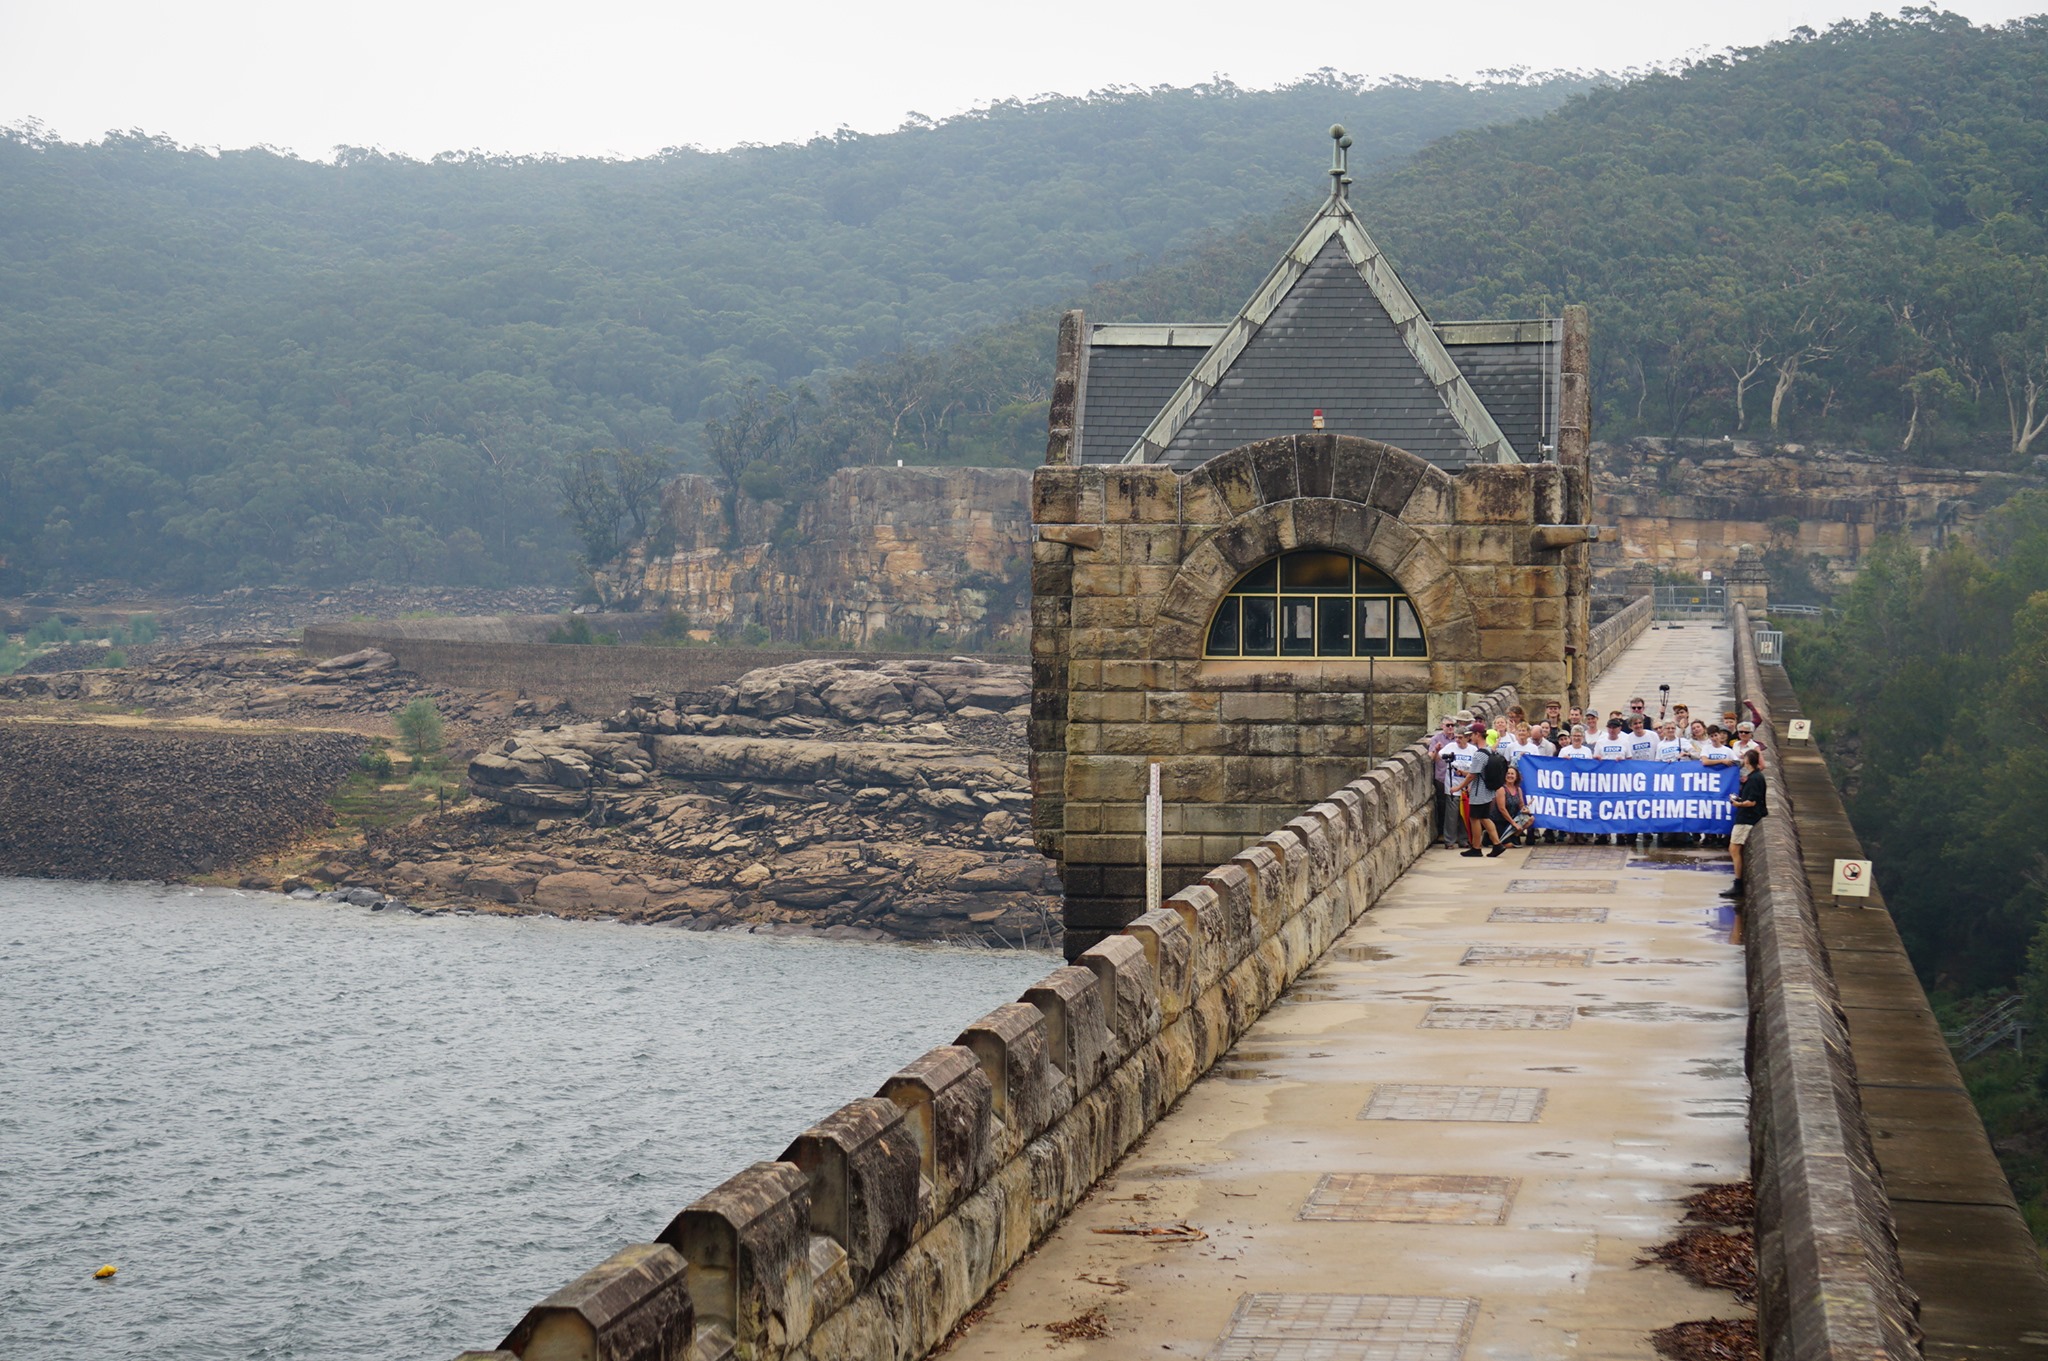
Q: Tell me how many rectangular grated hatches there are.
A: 8